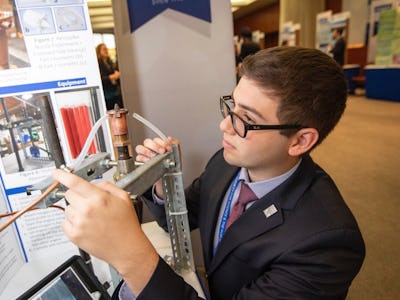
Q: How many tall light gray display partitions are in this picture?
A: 1